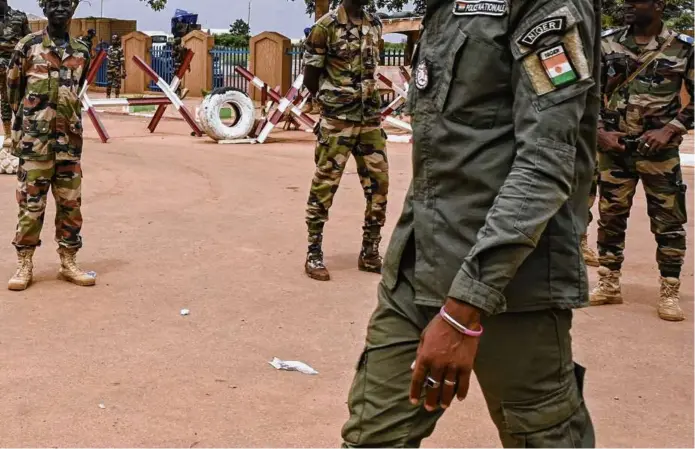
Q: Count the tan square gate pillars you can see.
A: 3